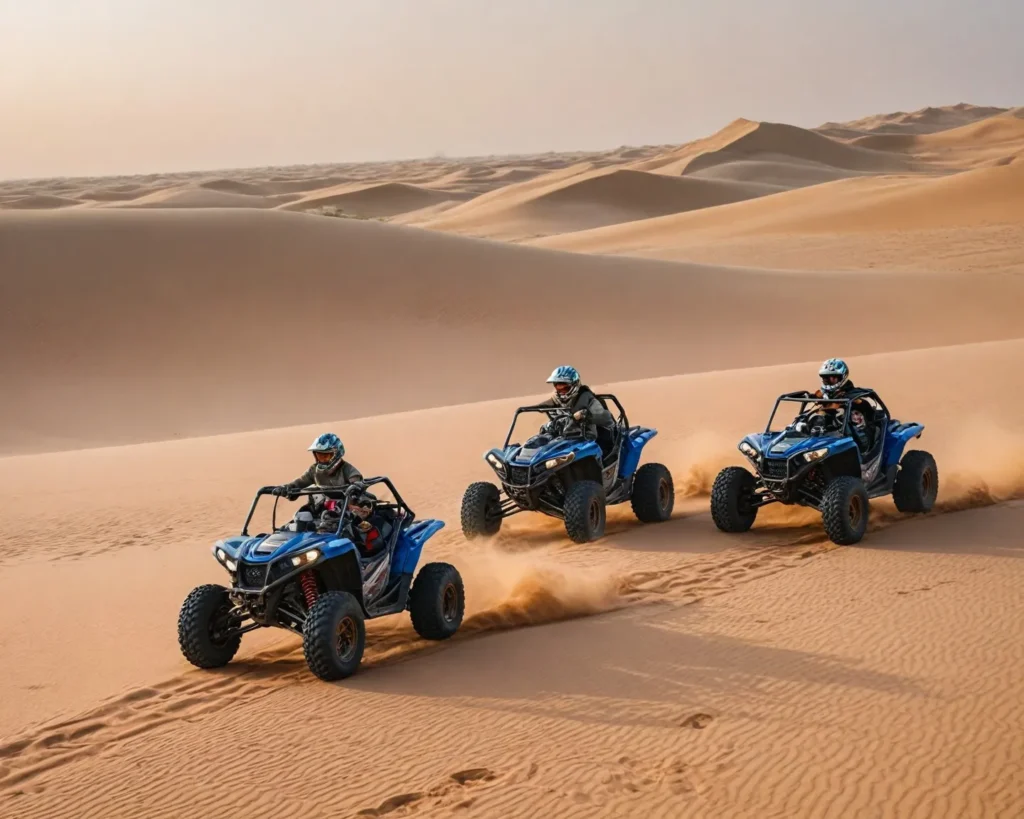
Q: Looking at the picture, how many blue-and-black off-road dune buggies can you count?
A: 3